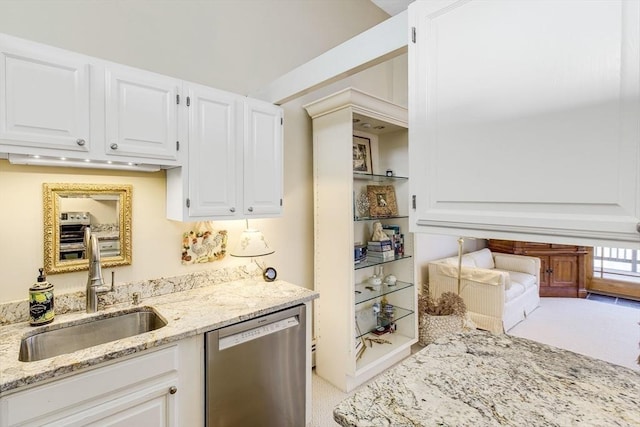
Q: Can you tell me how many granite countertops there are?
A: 2